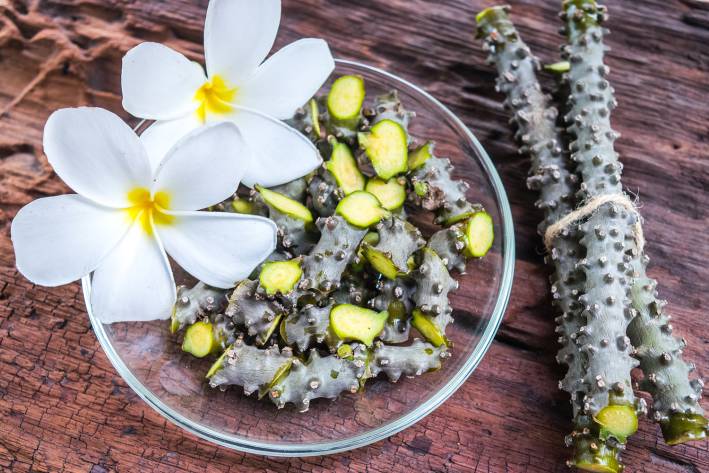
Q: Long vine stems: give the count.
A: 3